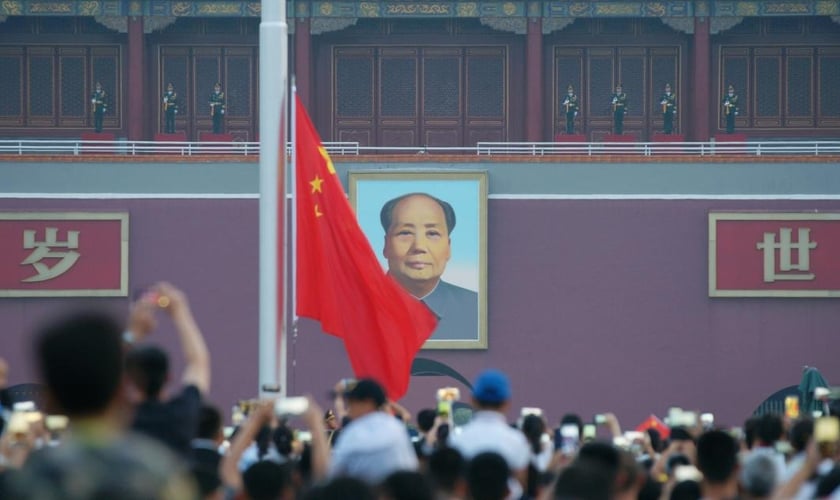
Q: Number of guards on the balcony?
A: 7